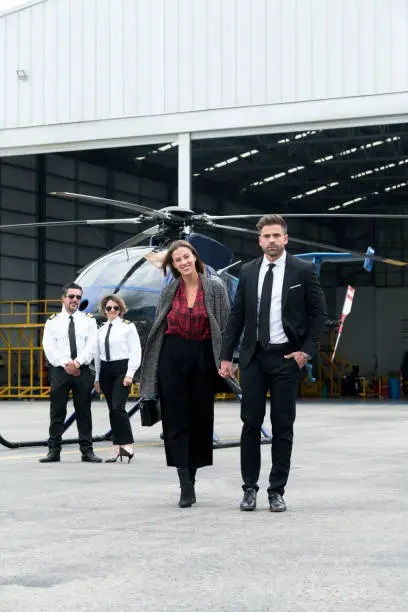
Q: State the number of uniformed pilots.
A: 2